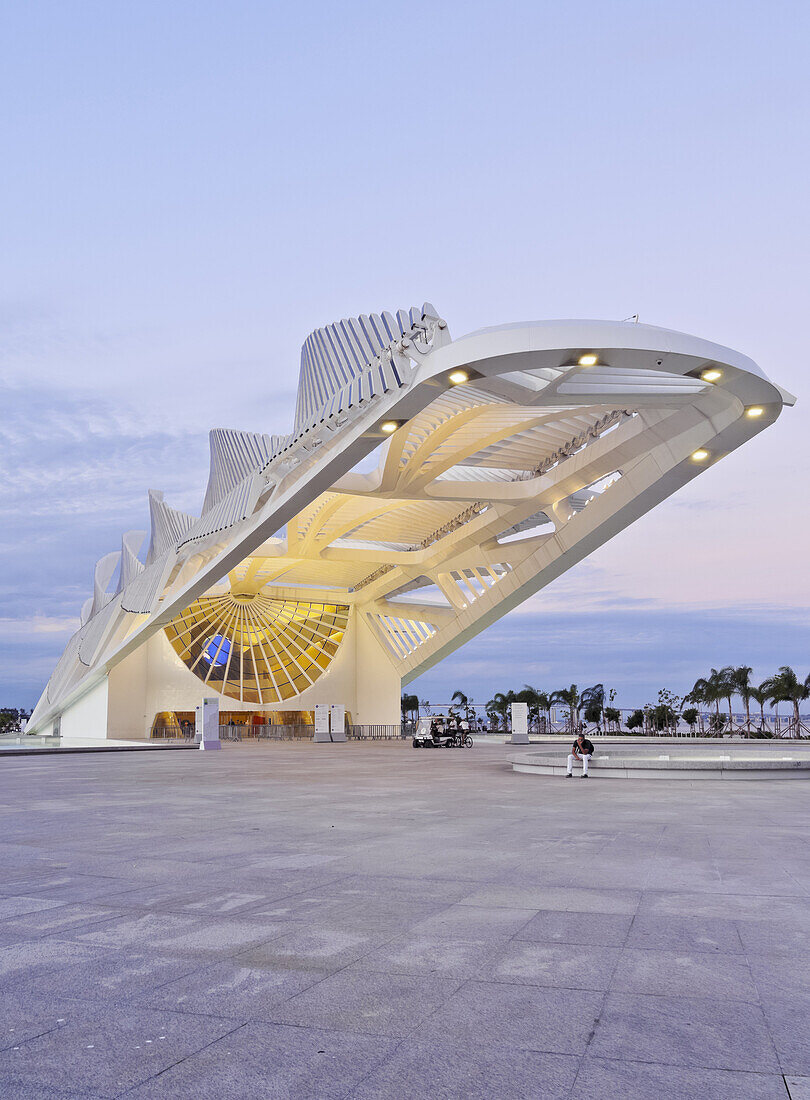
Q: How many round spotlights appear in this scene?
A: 6